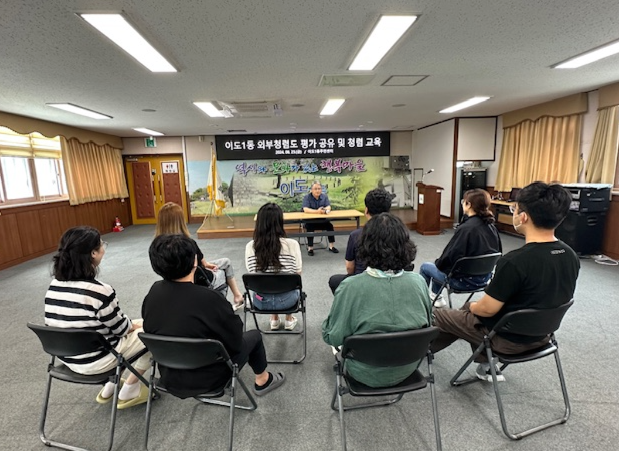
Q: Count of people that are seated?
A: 9